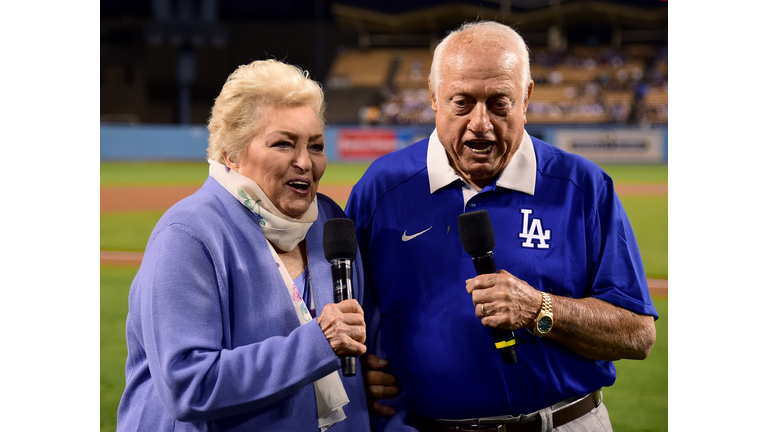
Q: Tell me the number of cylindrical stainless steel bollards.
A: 0